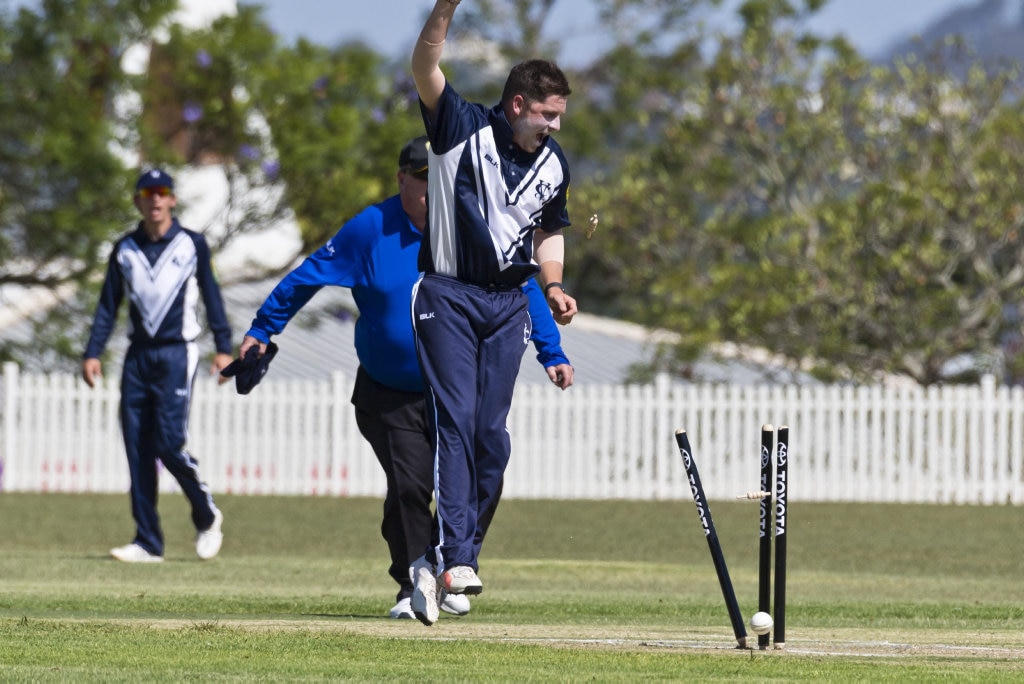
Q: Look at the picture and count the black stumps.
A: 3